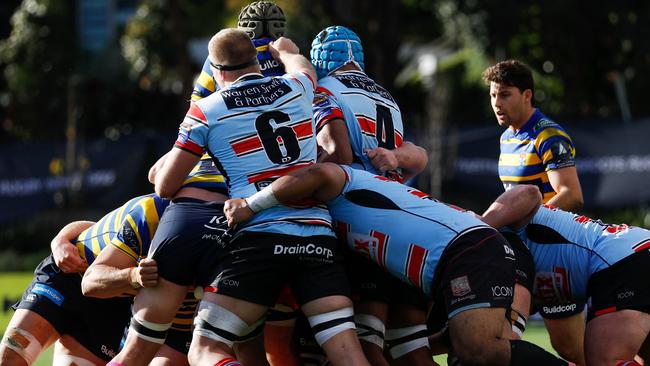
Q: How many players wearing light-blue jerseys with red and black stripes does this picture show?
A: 4